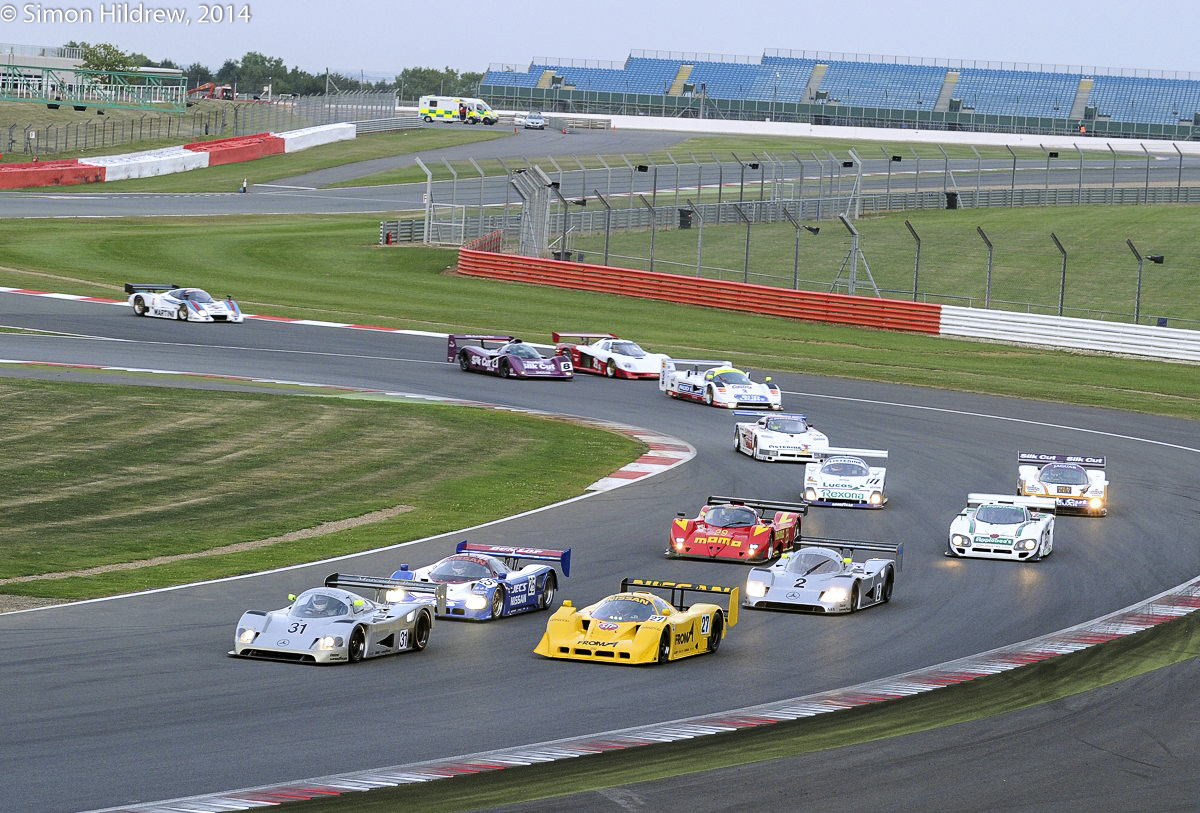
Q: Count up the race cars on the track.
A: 13